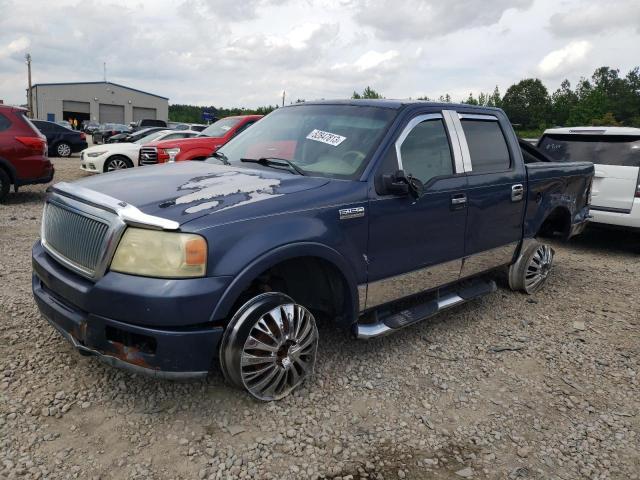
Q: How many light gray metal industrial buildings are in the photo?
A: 1